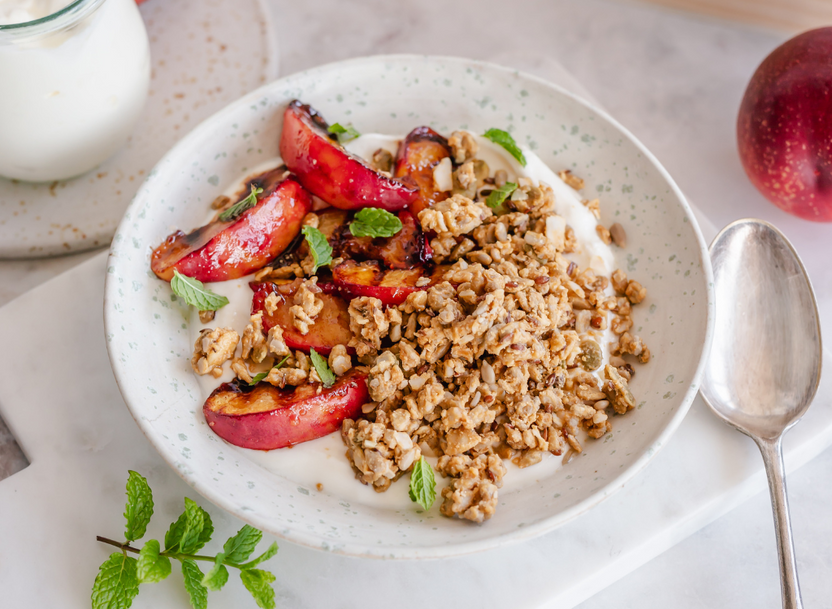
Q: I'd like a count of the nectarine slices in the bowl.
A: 7